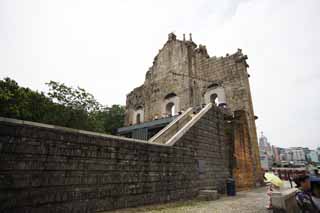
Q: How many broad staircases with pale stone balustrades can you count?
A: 1